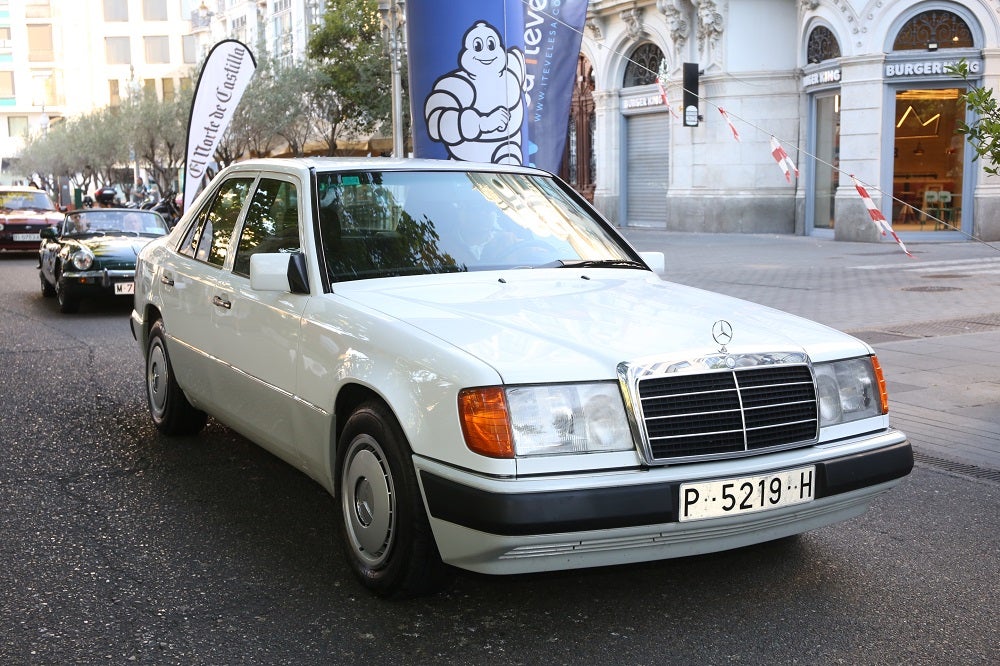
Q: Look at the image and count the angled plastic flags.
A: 4